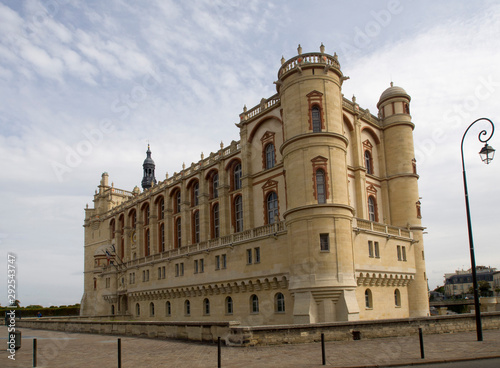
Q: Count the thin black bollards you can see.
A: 5